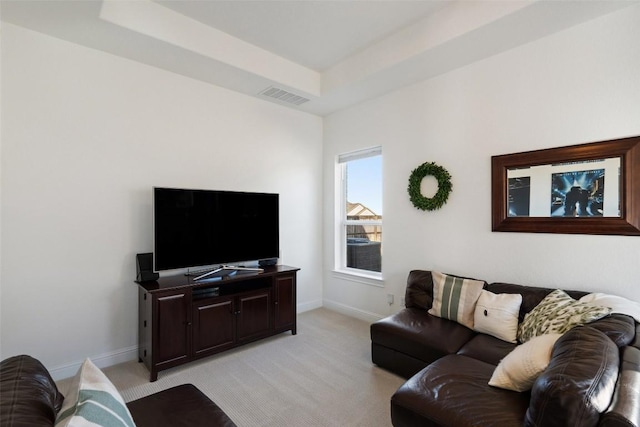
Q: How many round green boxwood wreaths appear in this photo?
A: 1